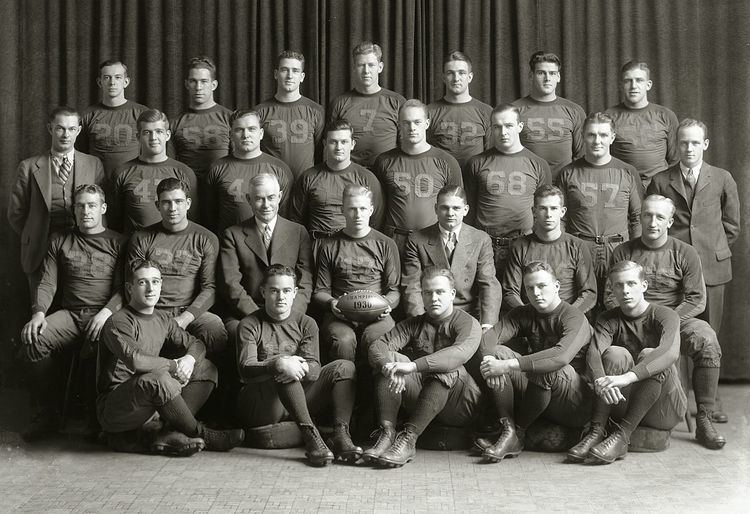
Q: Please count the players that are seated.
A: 10